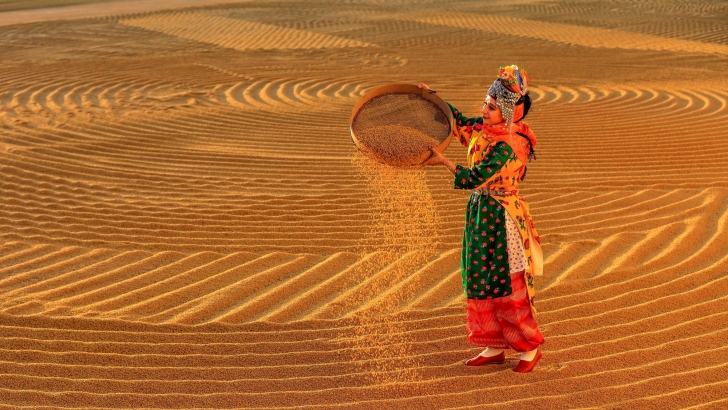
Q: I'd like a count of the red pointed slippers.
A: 2